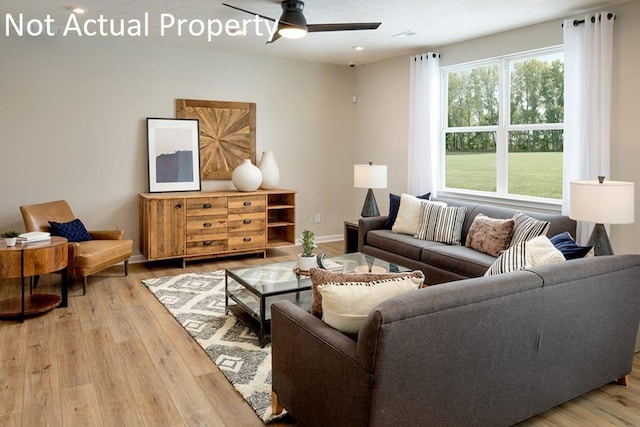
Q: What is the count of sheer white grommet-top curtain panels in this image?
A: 2